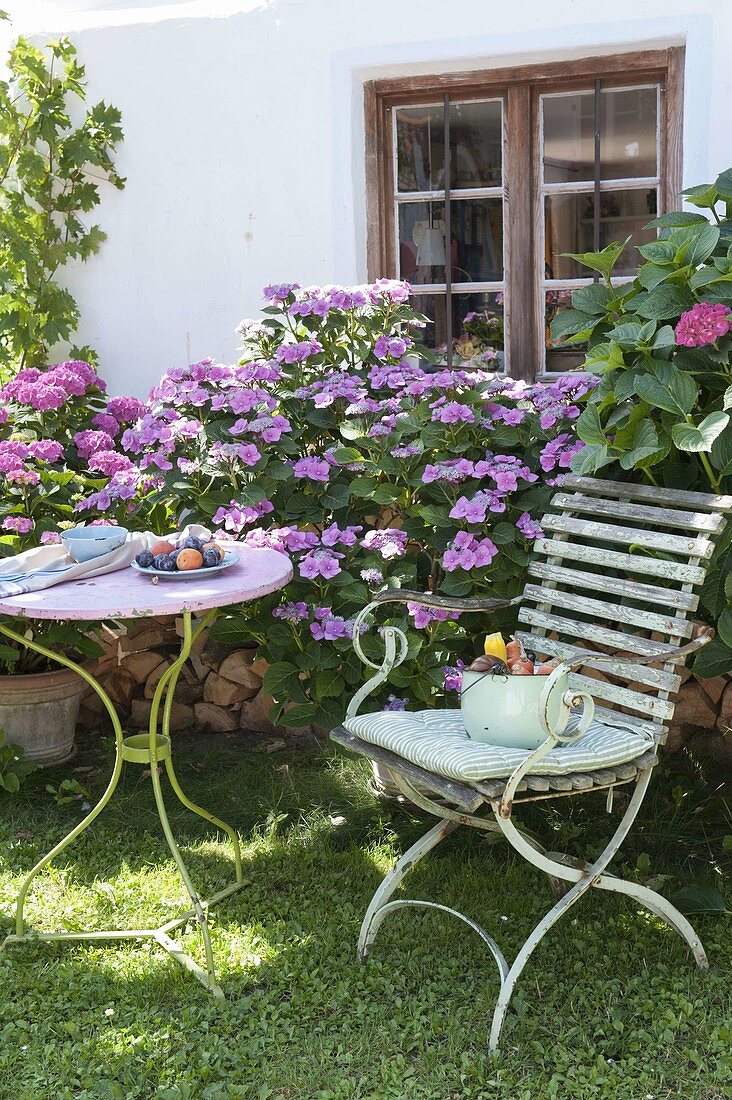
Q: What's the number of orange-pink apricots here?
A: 3